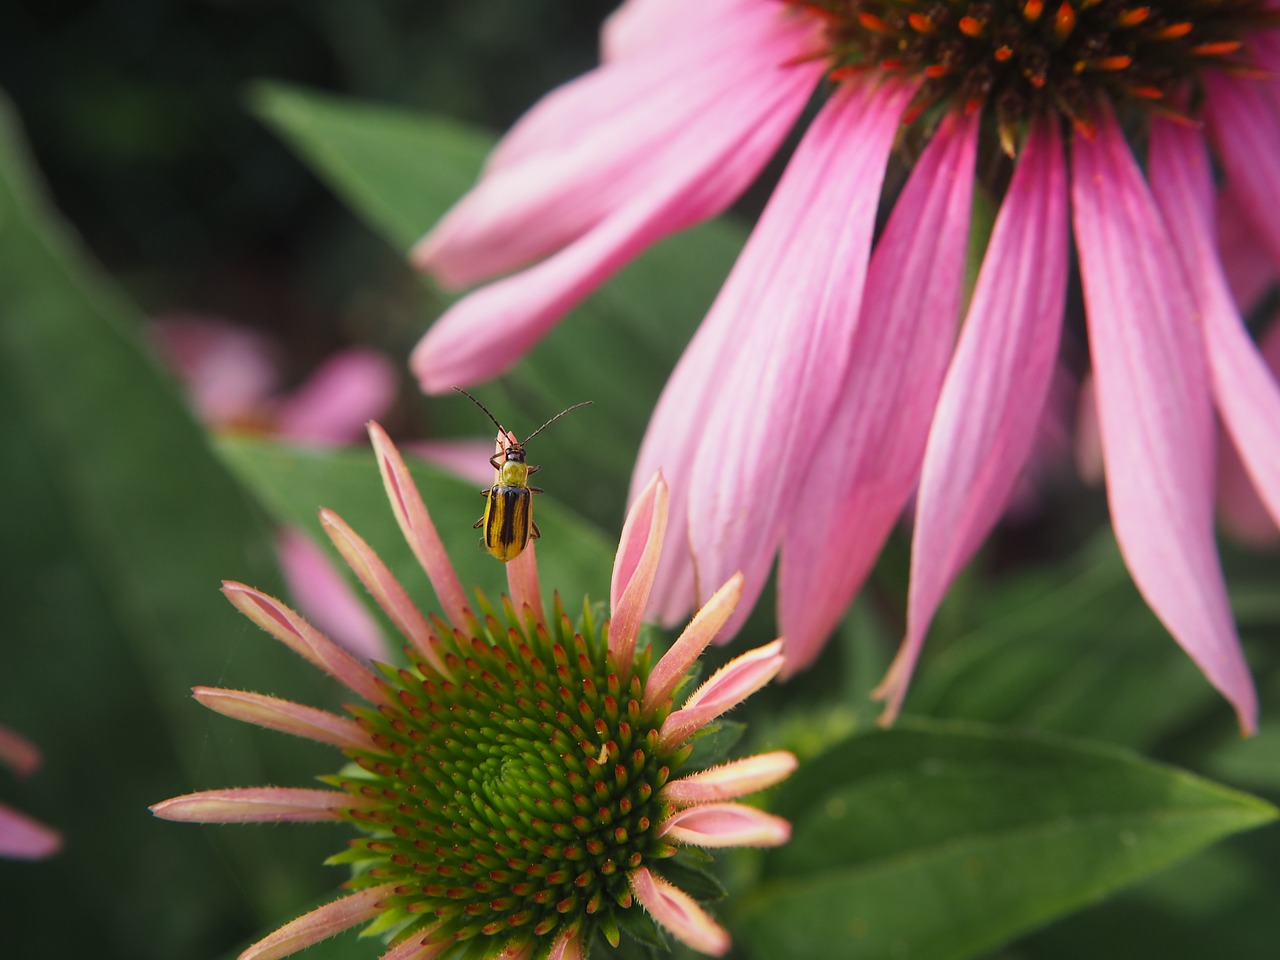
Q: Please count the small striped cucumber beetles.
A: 1